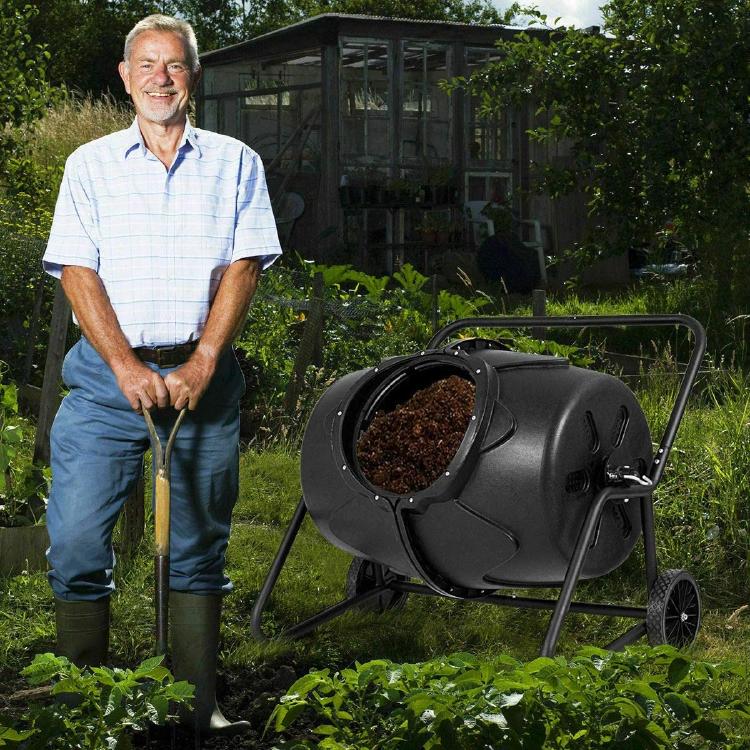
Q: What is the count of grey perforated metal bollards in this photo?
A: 0